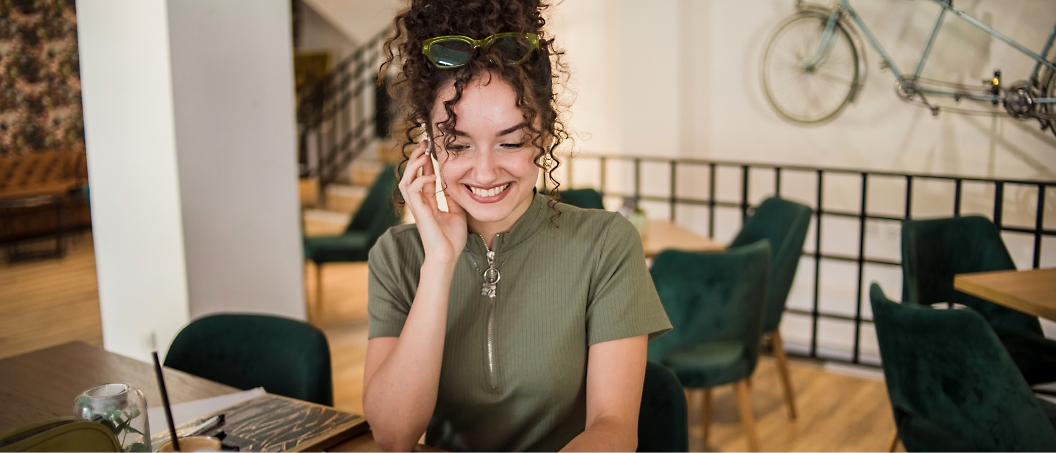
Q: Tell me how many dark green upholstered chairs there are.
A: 8